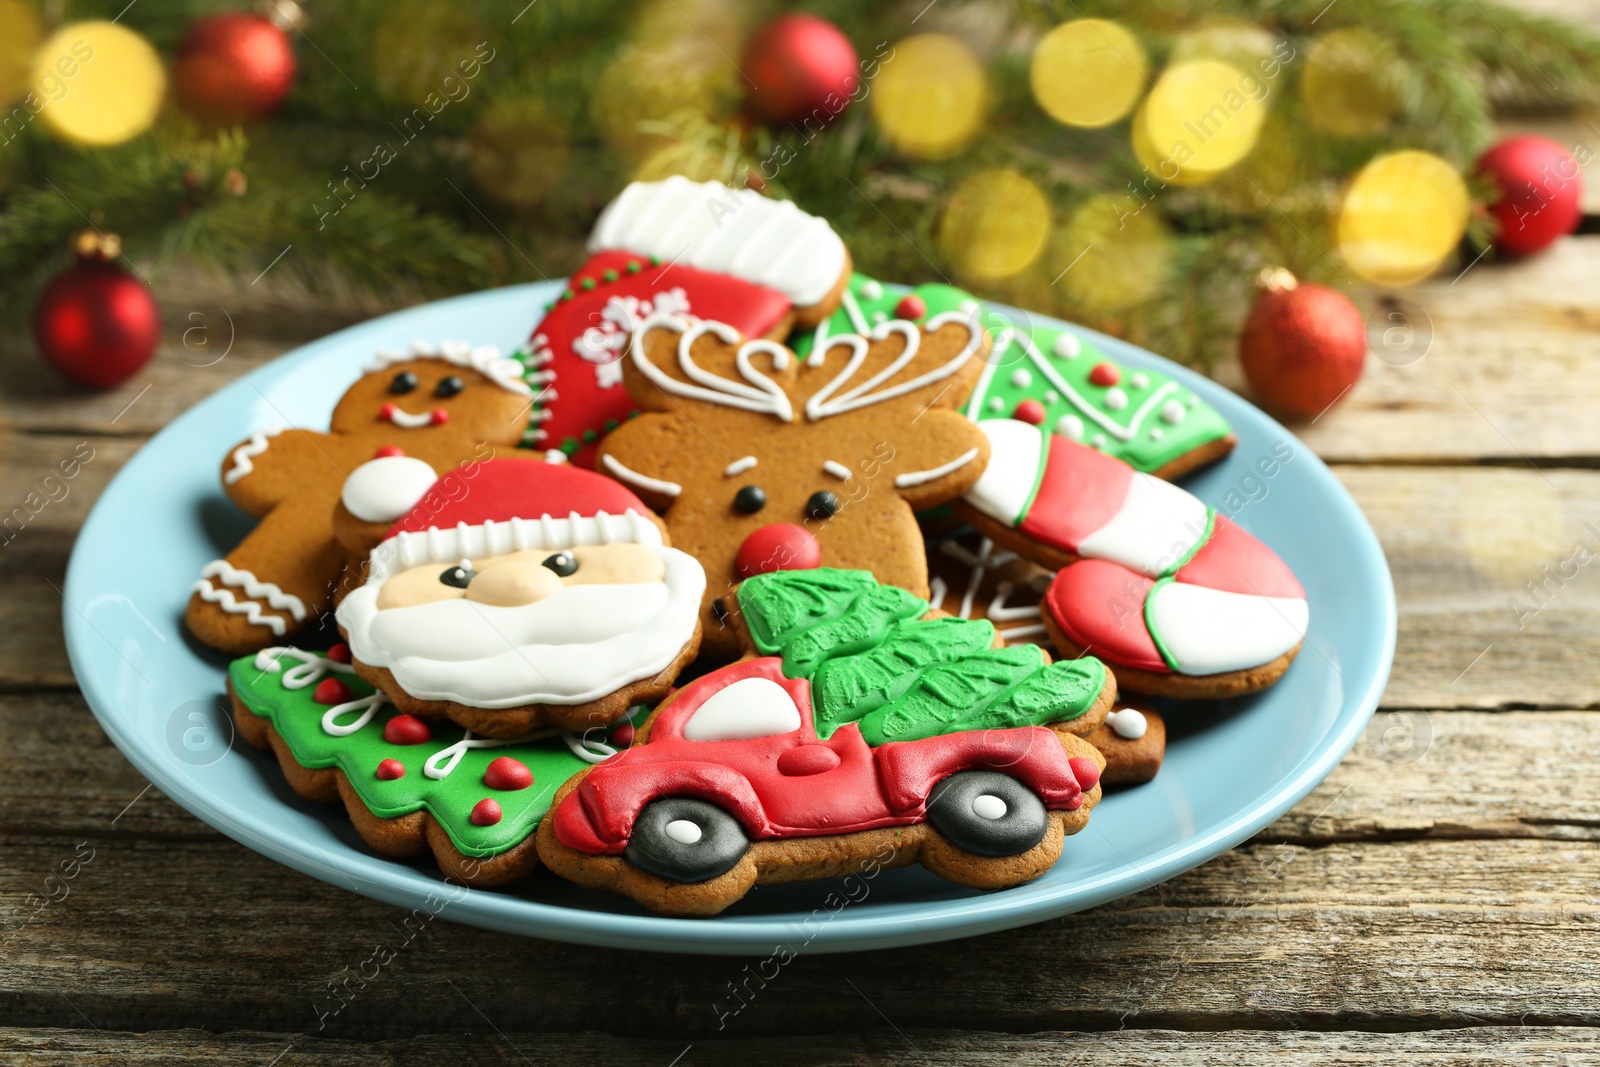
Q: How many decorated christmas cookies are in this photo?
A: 9